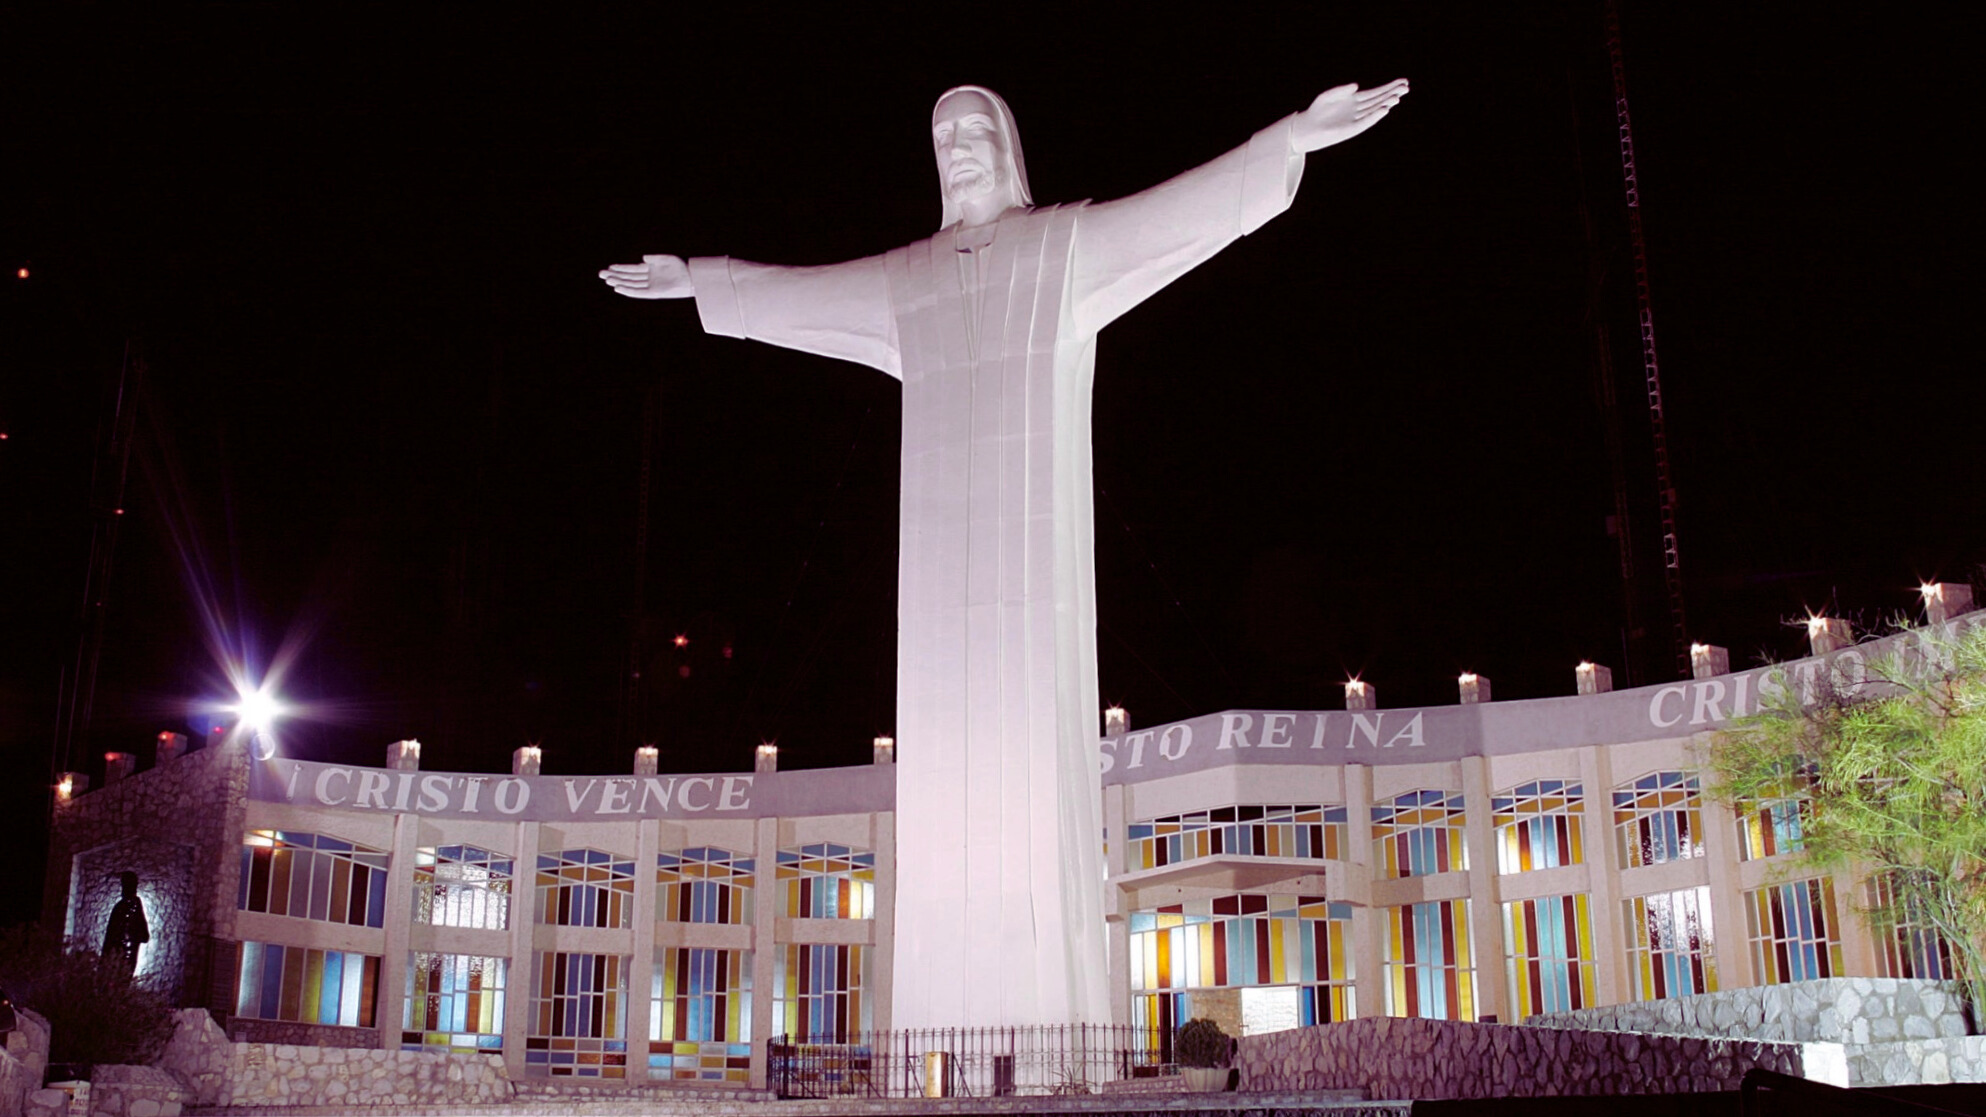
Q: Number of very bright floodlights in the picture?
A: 1